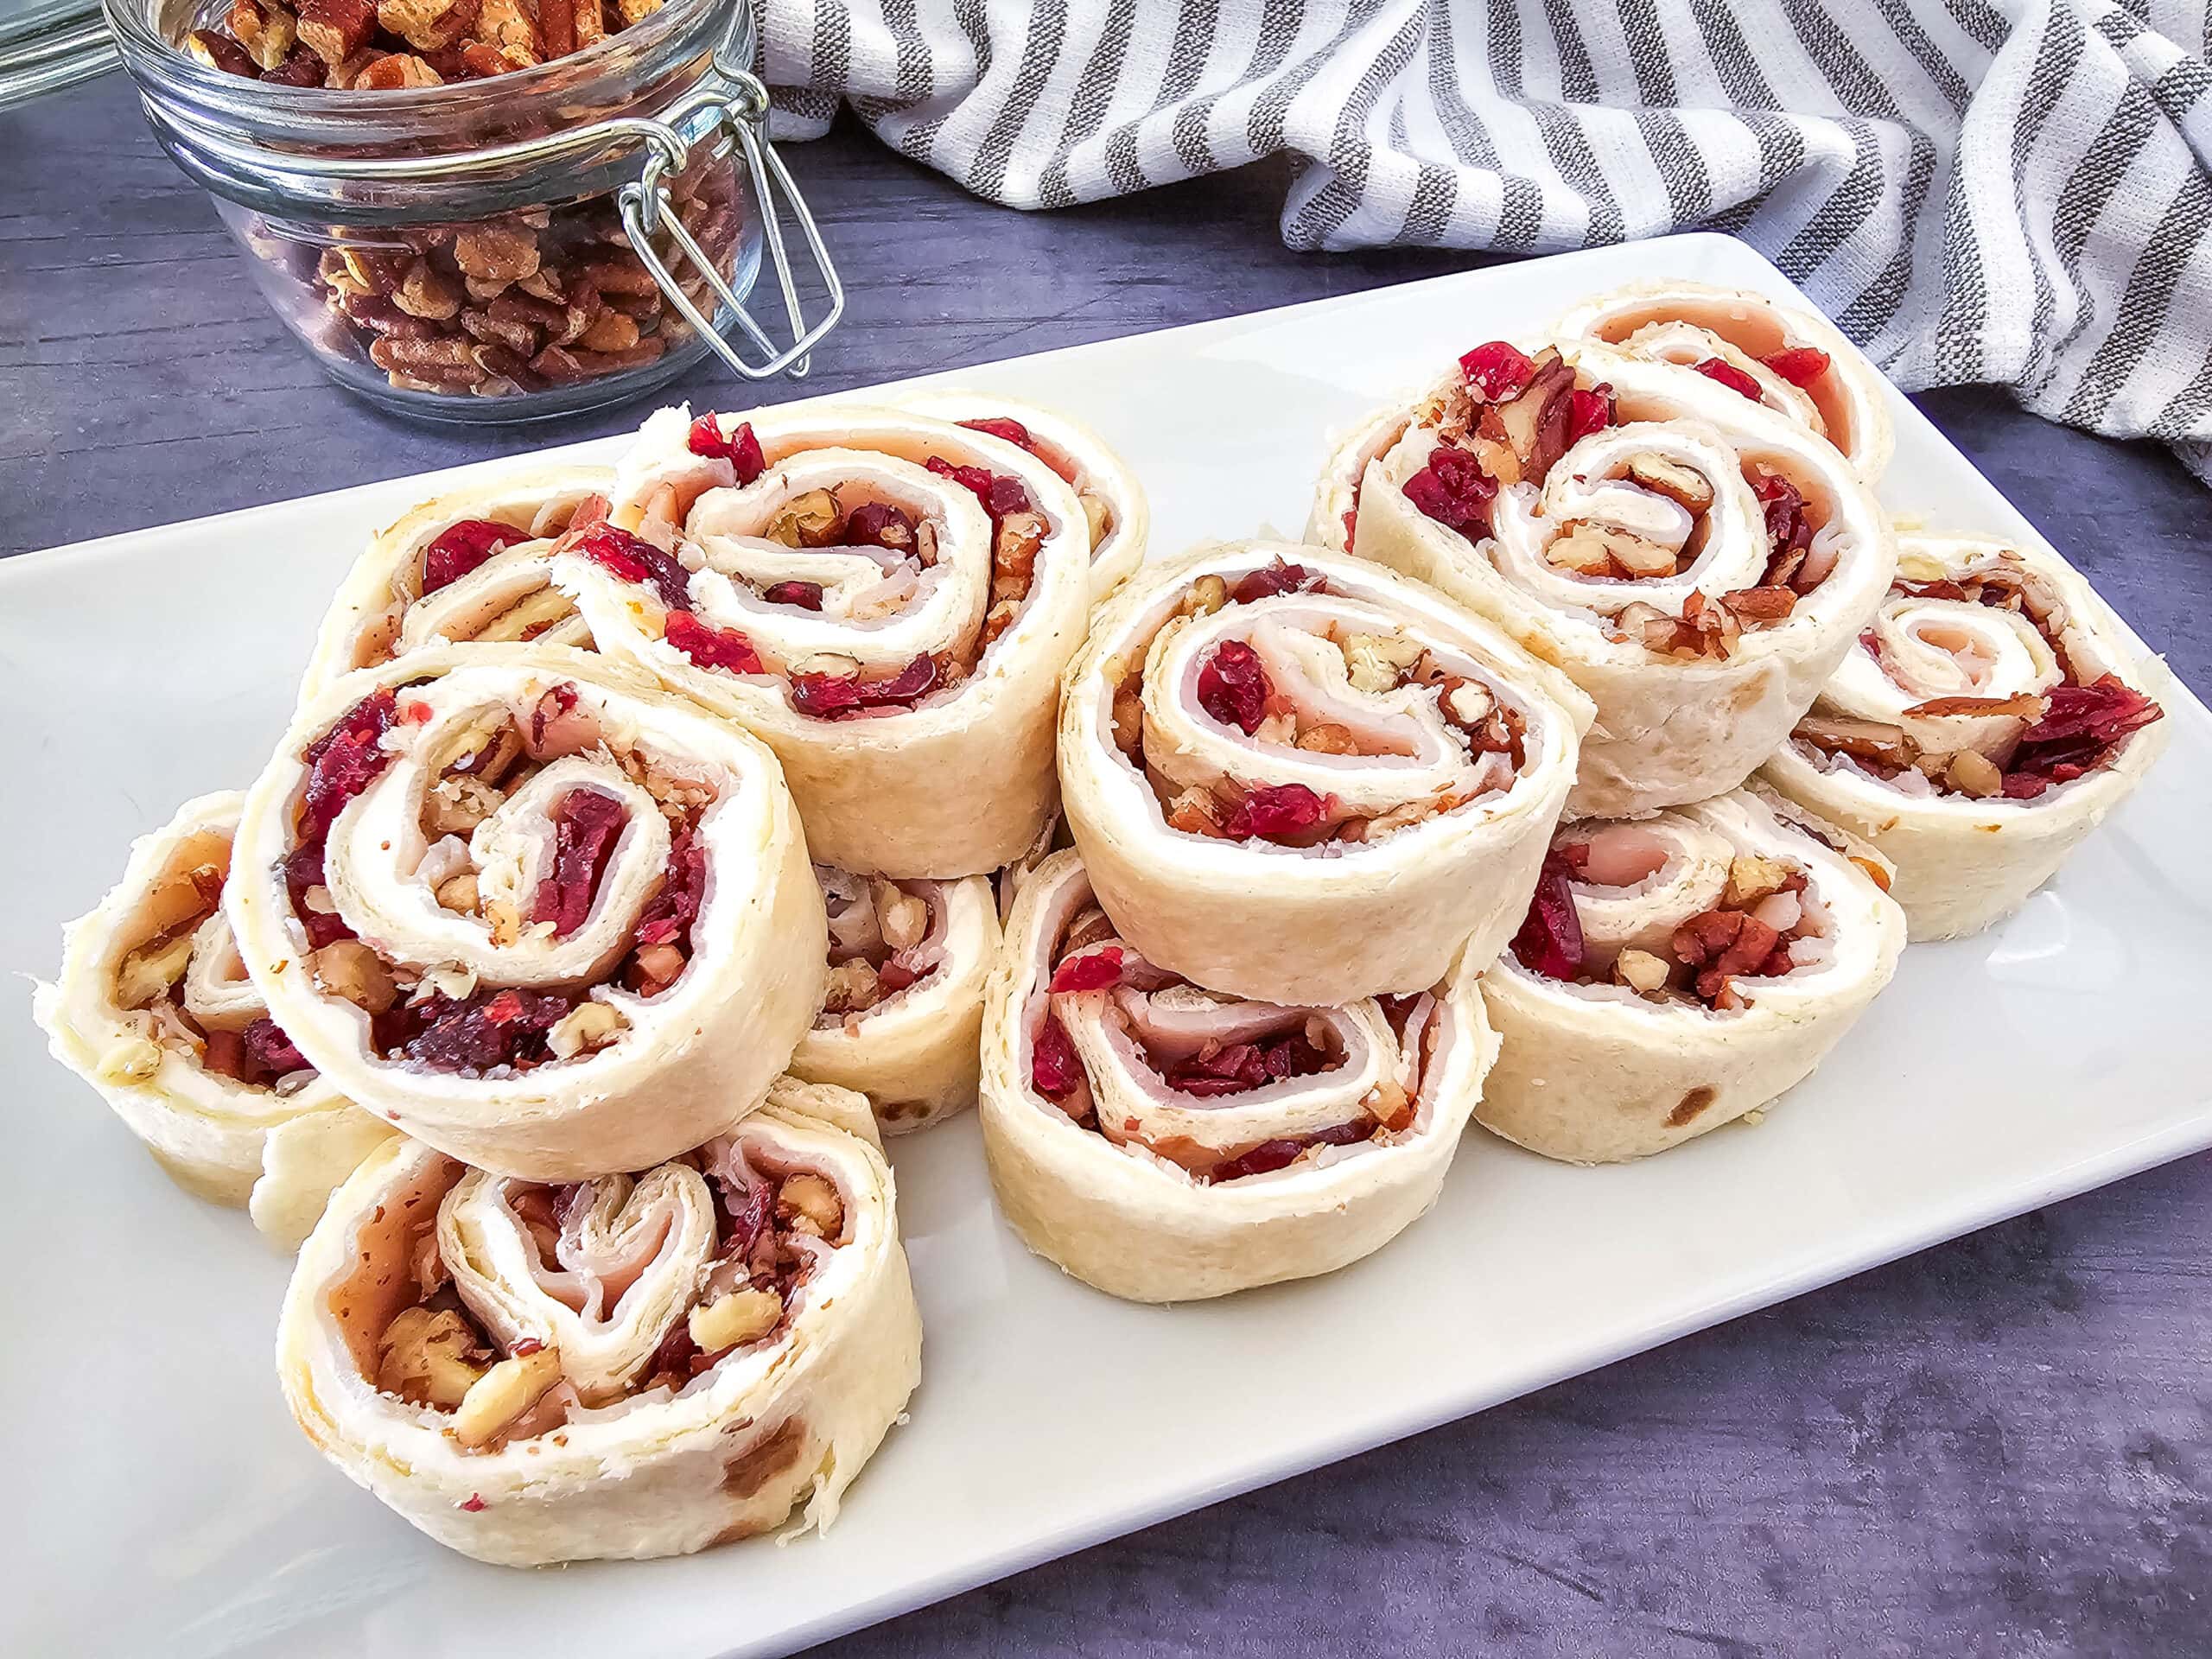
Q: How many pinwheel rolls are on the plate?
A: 13